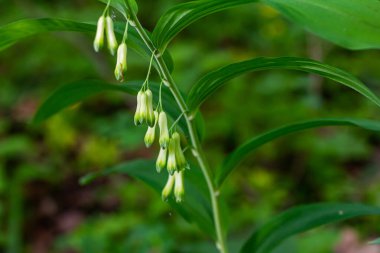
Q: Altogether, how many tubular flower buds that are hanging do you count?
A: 13